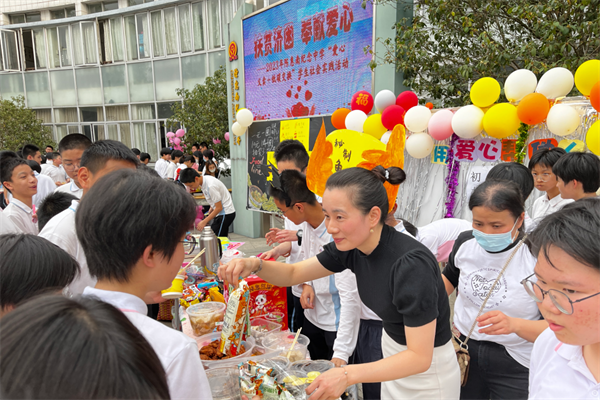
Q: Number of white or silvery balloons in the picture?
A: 11